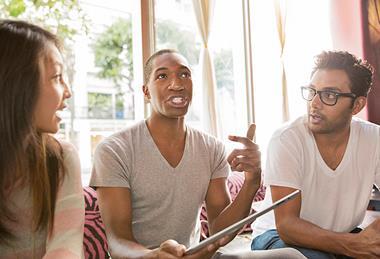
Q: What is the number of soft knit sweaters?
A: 1